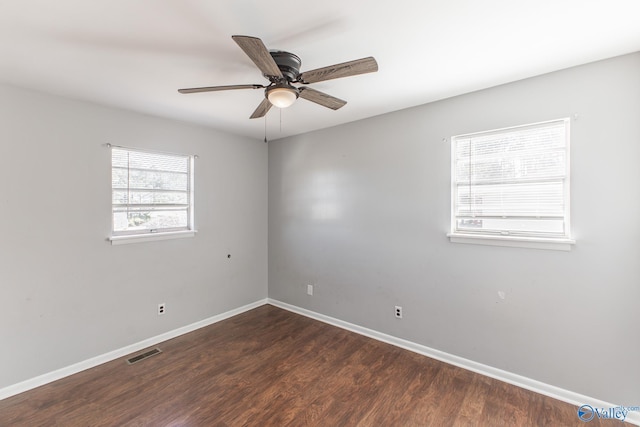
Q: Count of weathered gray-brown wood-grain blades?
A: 5